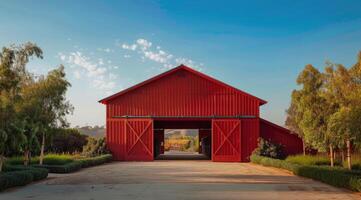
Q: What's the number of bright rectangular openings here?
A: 1